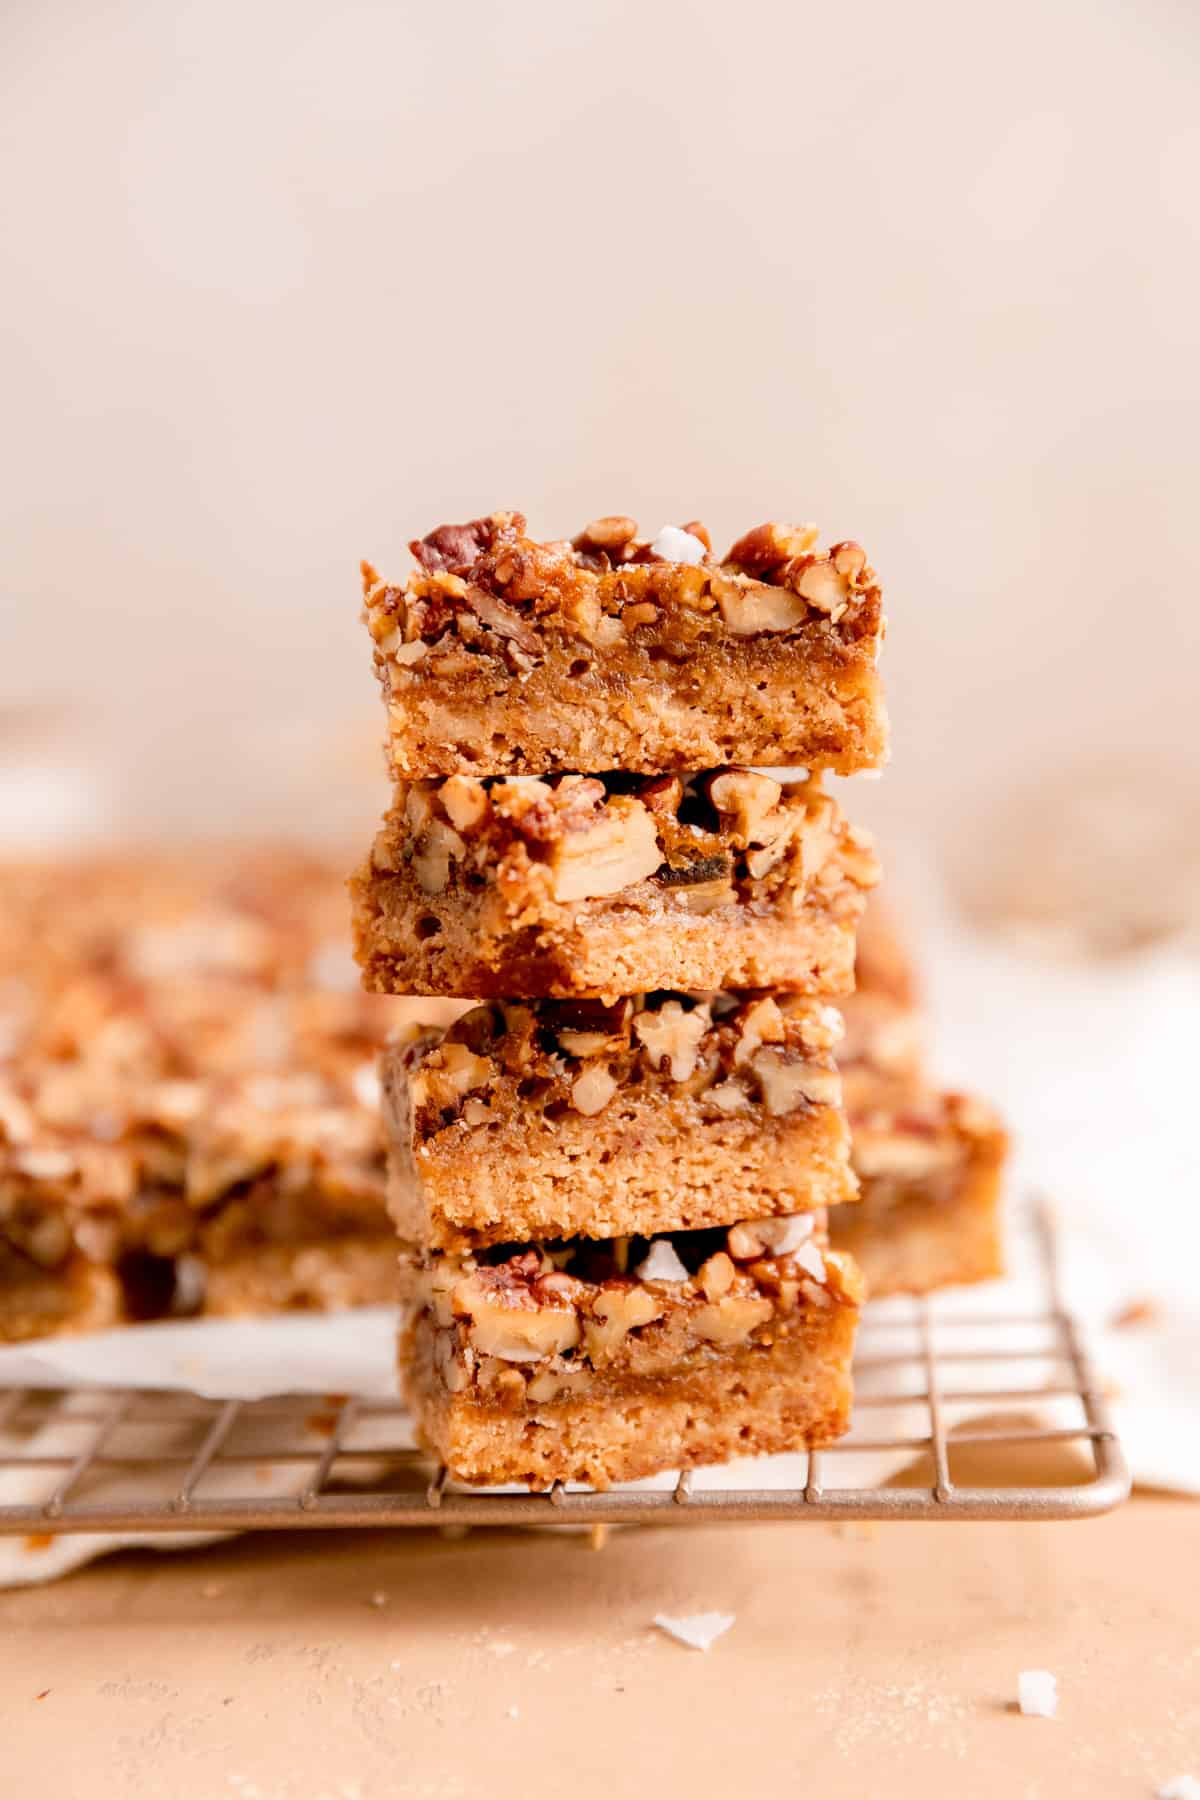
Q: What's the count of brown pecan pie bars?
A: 4